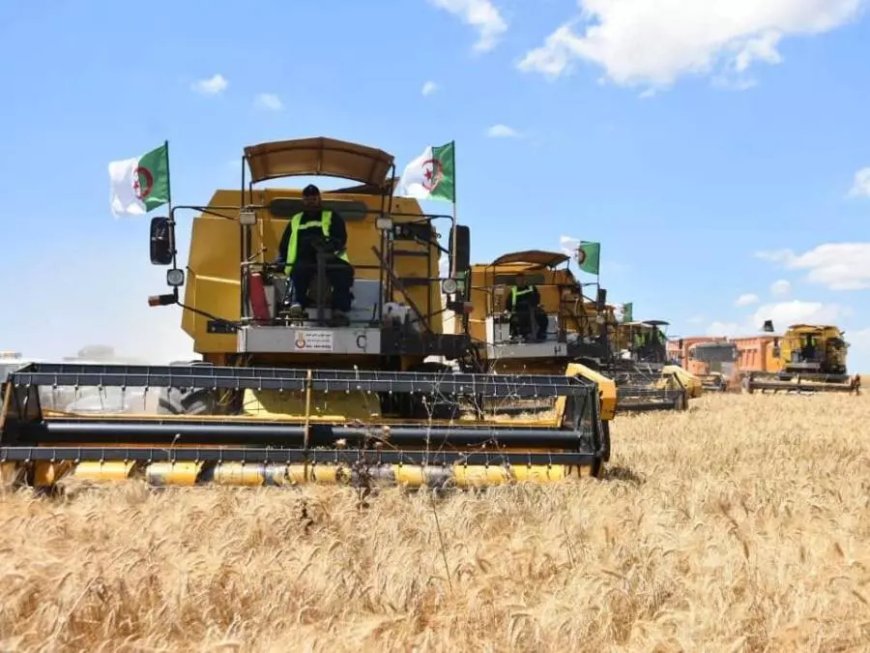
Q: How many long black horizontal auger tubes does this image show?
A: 1